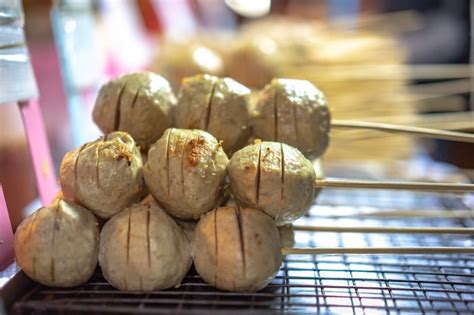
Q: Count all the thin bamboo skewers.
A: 4